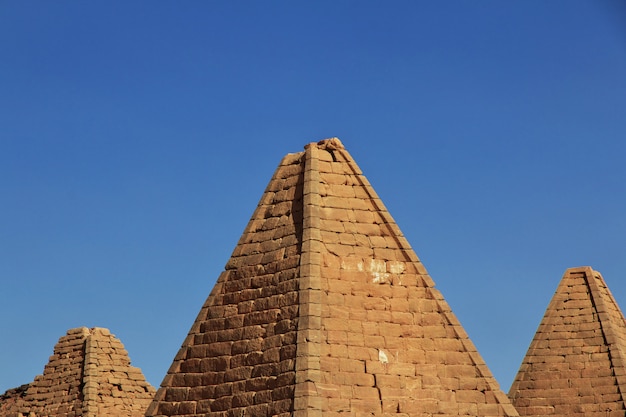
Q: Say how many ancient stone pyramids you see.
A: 3